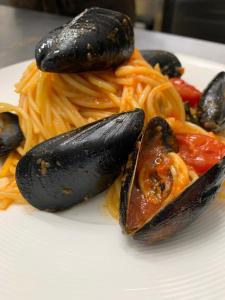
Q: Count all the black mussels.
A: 6